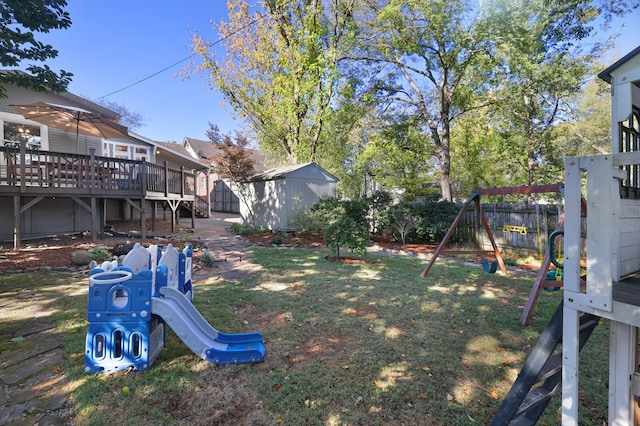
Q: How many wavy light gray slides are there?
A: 1